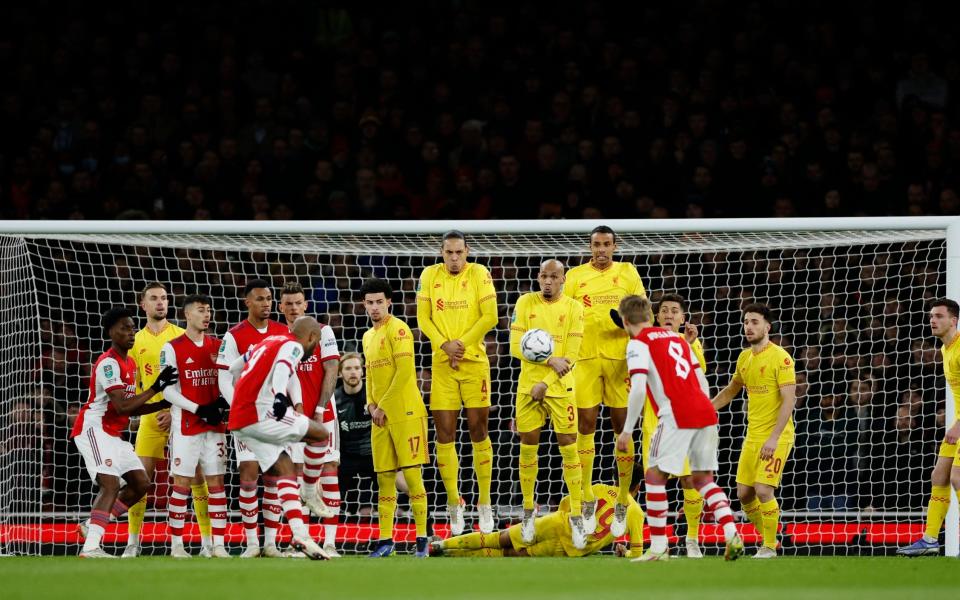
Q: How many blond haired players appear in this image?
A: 2